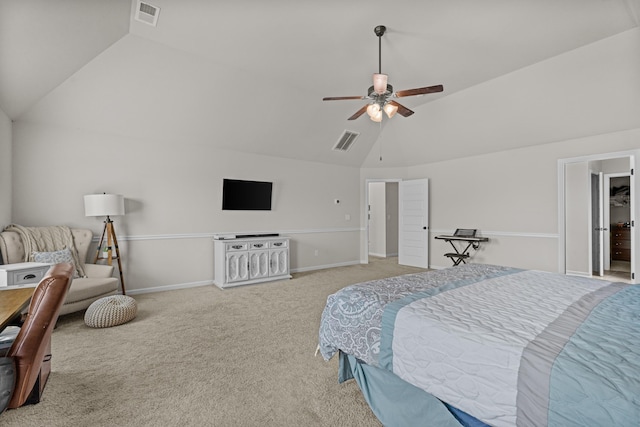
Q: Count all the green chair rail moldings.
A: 0